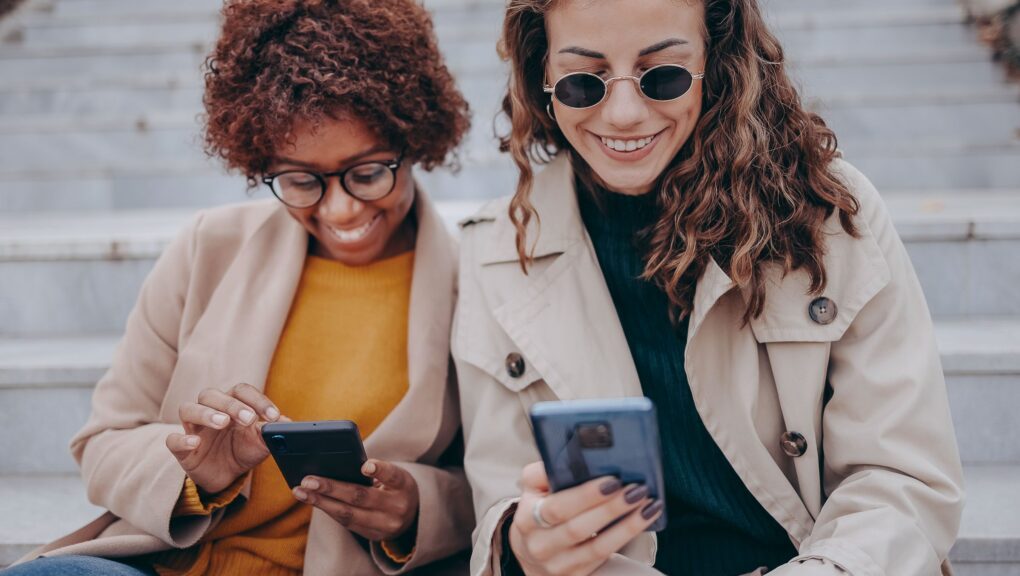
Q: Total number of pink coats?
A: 1